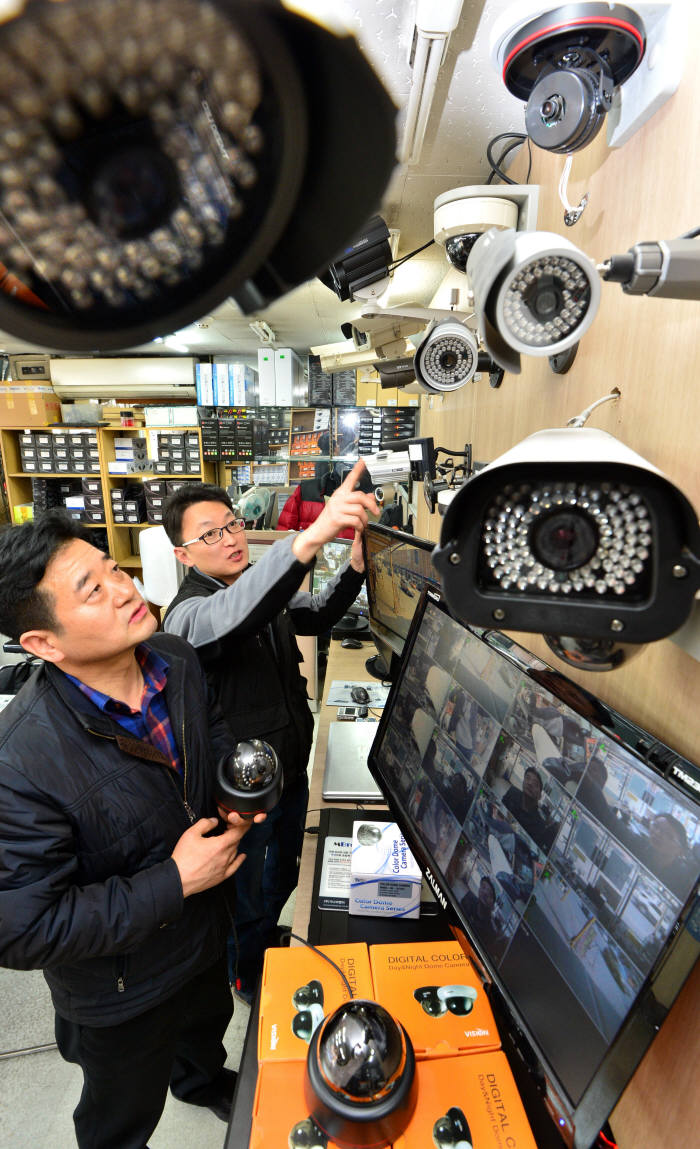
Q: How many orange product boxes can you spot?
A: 4